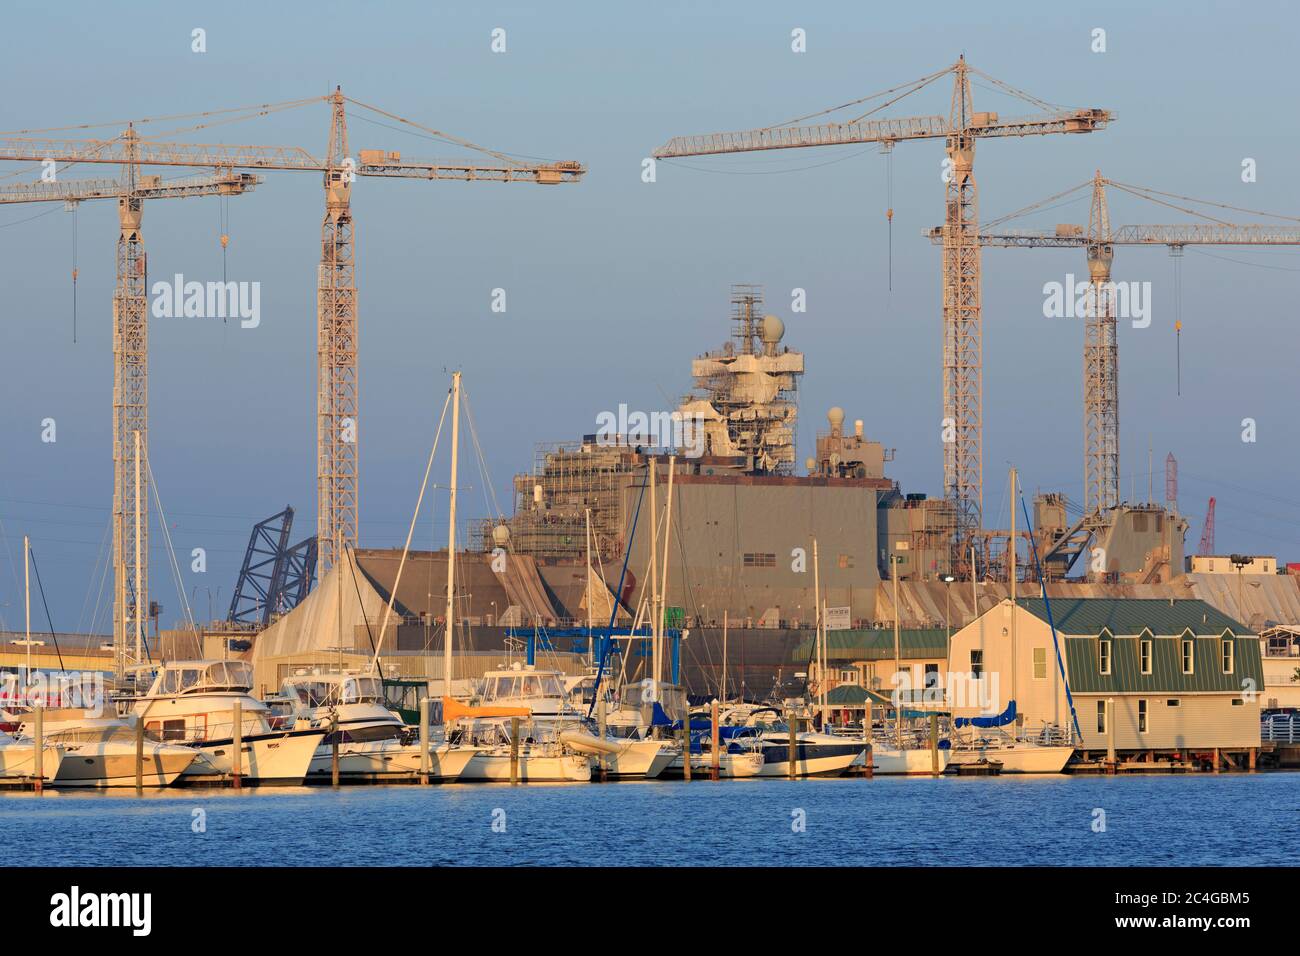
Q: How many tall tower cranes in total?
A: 4